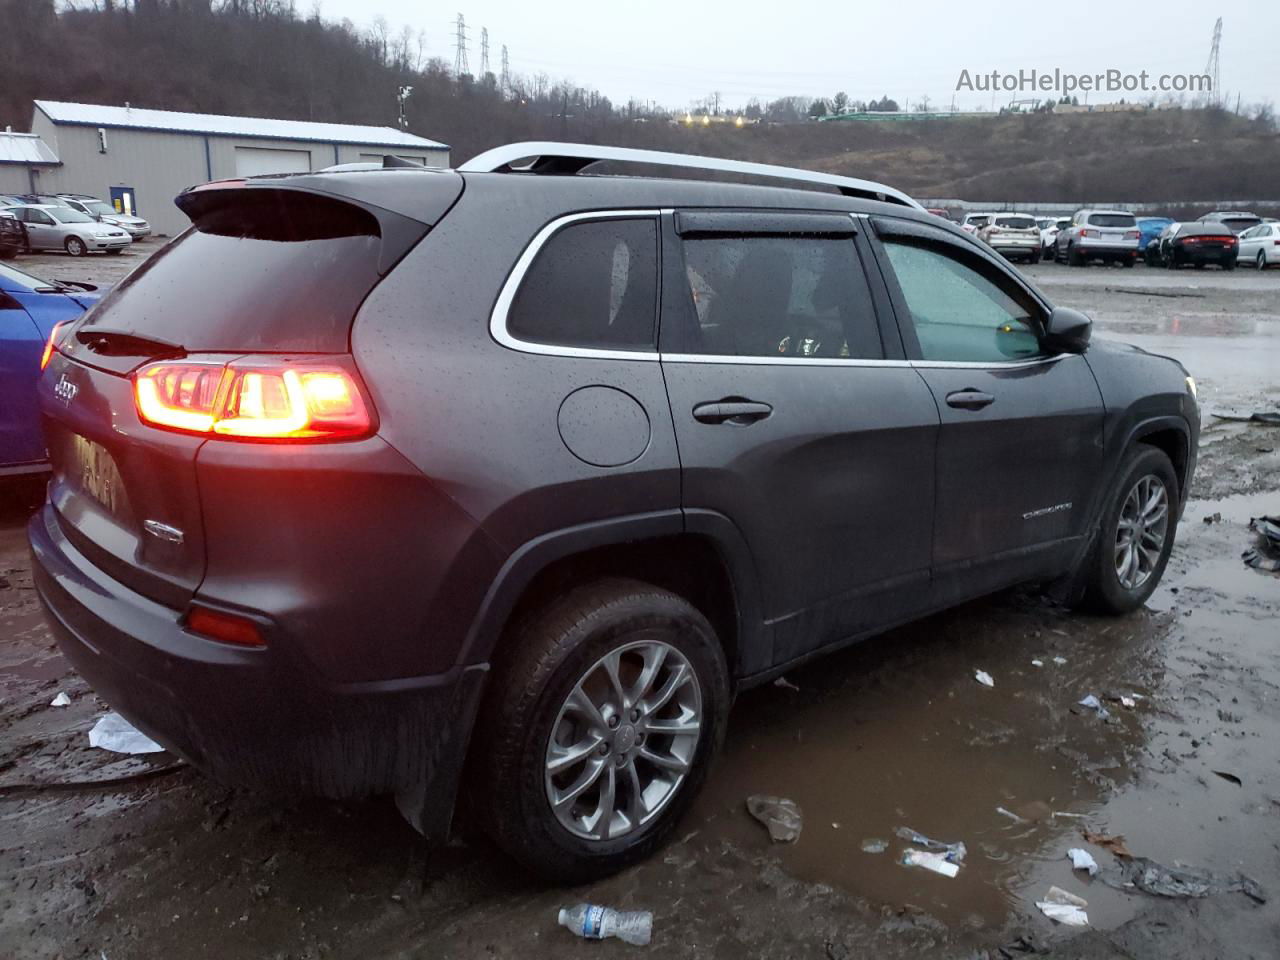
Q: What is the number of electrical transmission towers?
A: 4